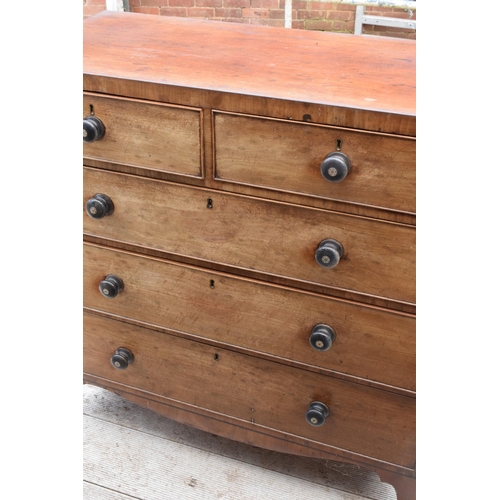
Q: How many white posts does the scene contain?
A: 3